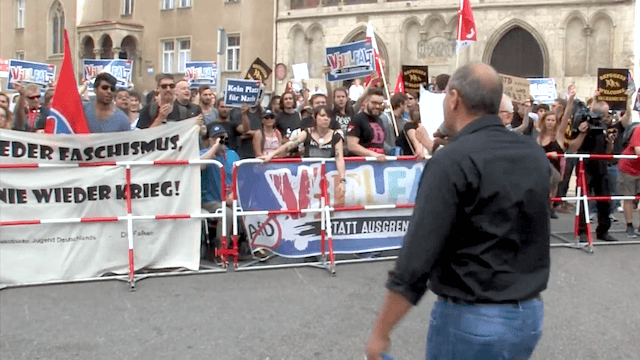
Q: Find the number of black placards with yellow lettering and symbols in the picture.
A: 3